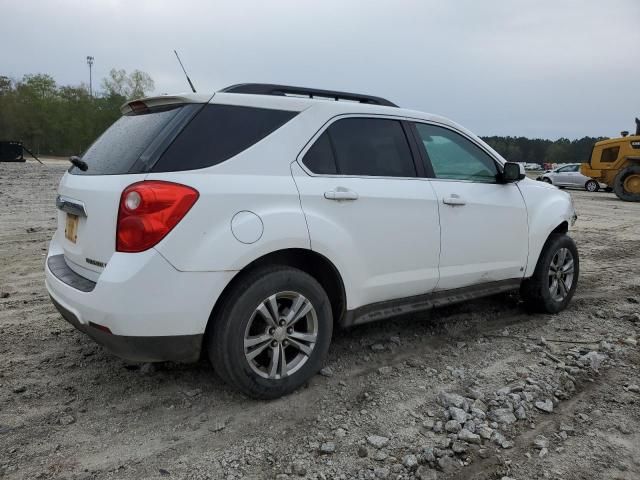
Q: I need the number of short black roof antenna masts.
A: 1